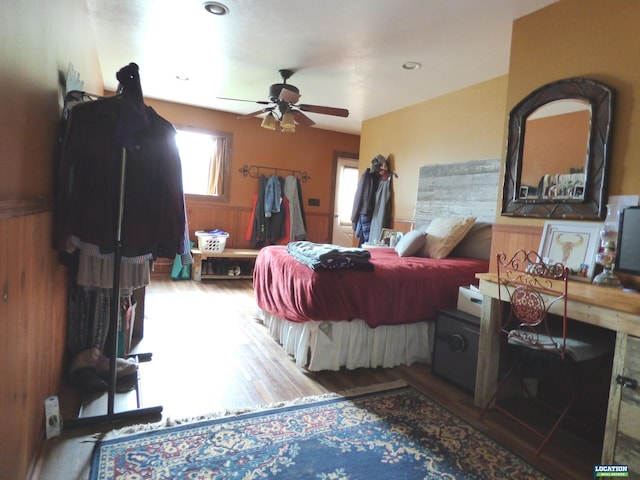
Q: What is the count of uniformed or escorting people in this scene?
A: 0